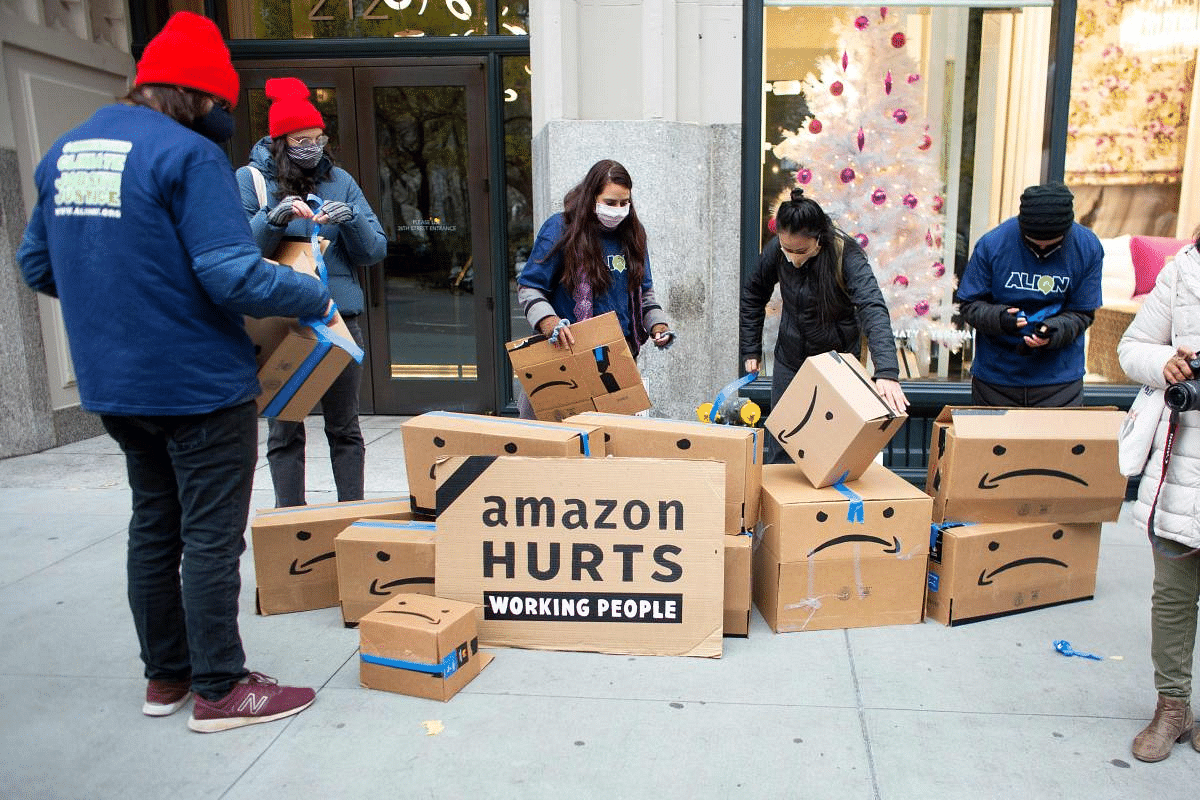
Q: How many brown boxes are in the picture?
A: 12